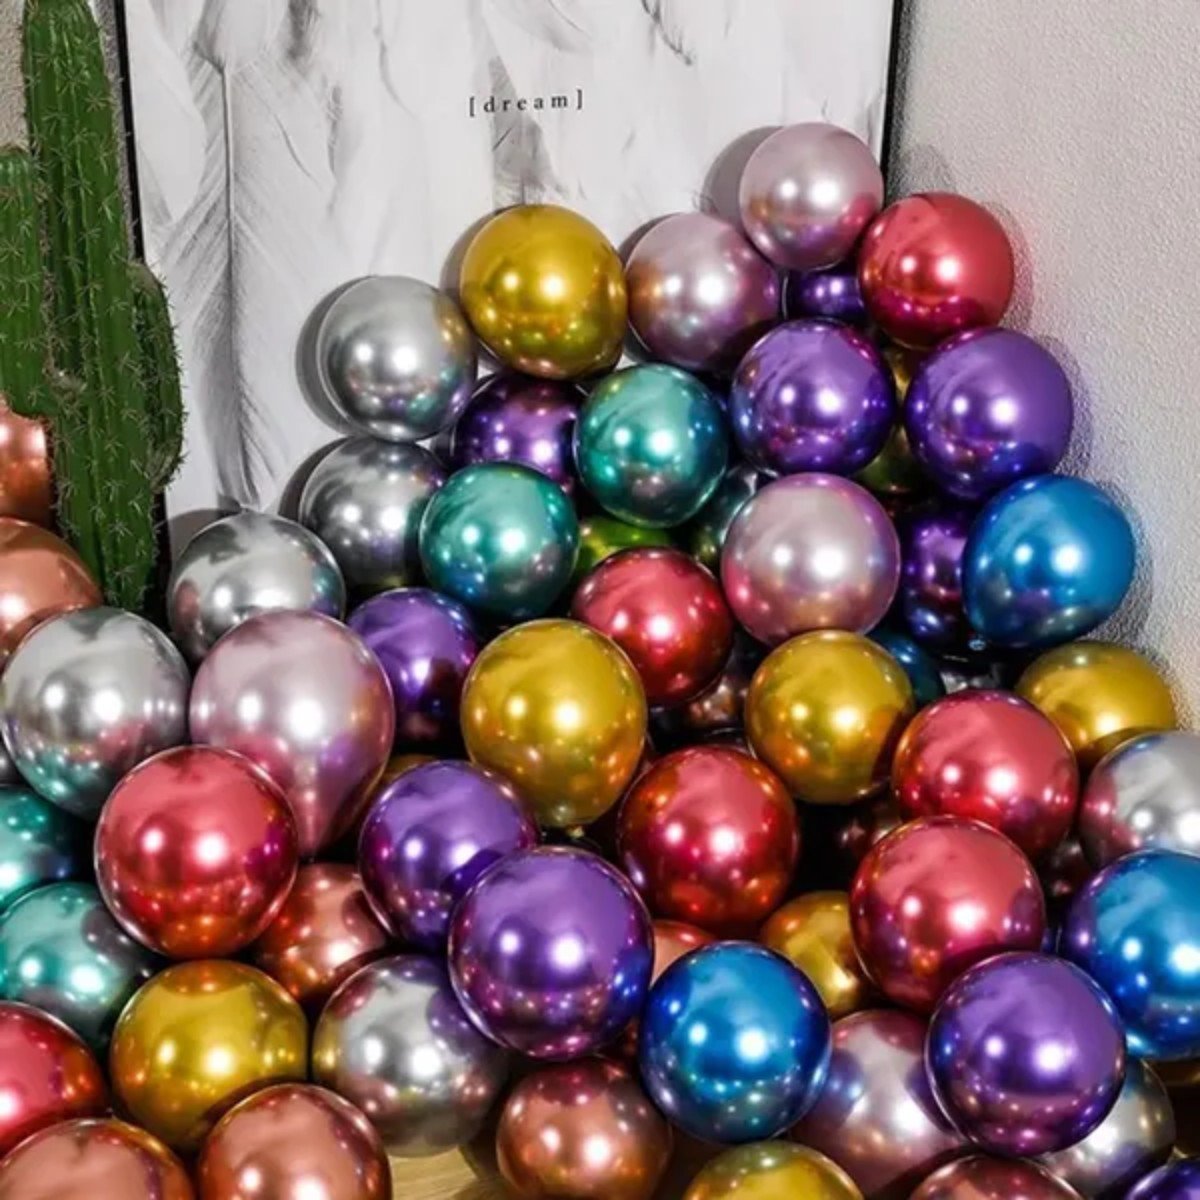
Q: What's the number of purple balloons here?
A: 10